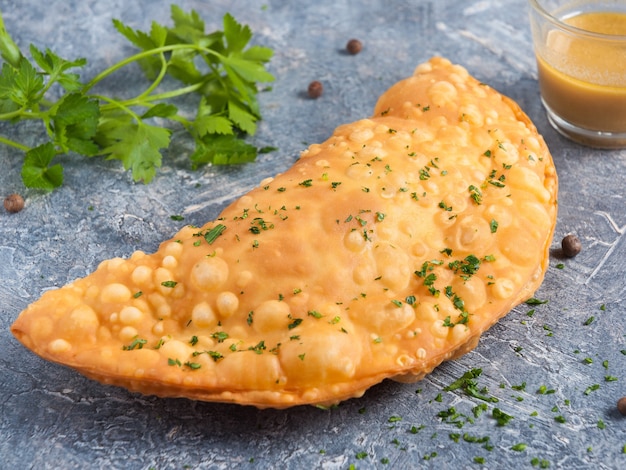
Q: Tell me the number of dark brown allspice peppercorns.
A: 5